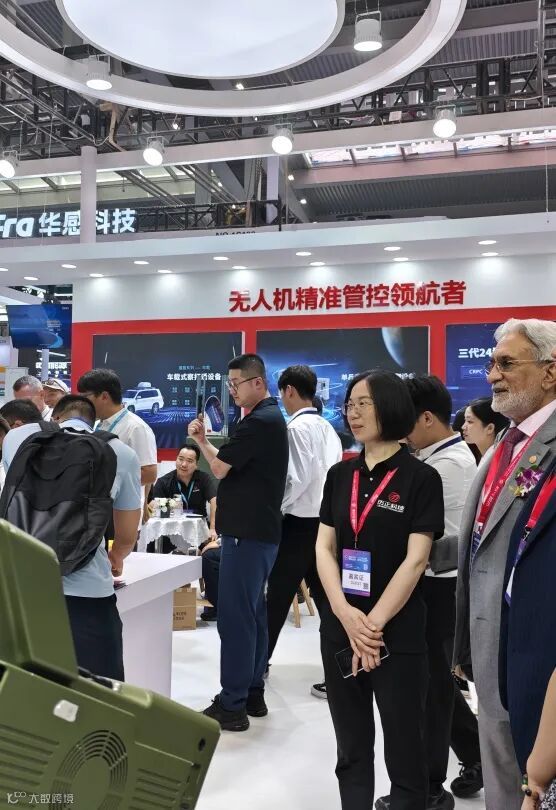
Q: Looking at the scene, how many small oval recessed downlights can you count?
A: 14